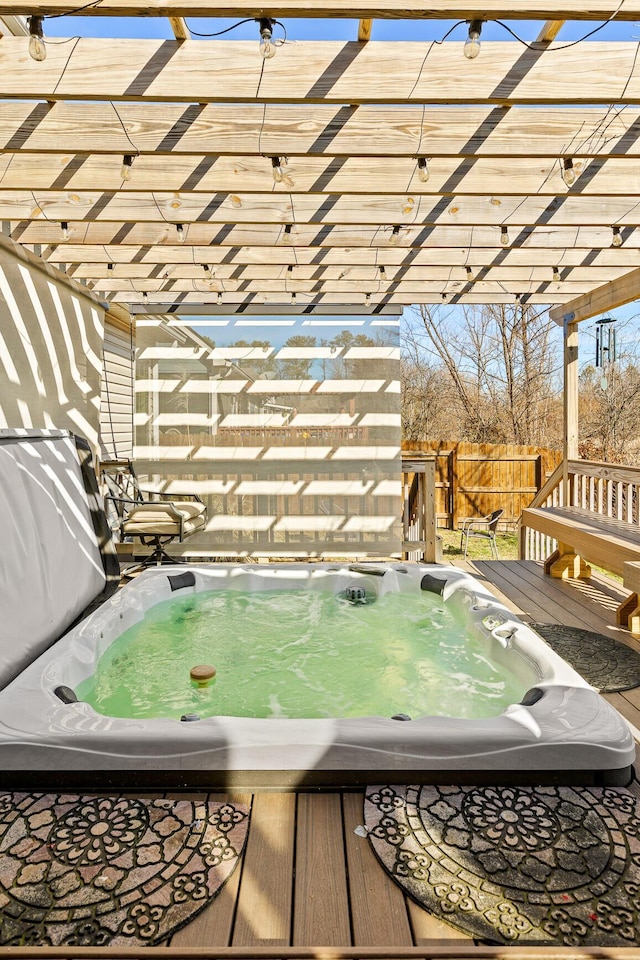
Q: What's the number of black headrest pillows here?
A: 4